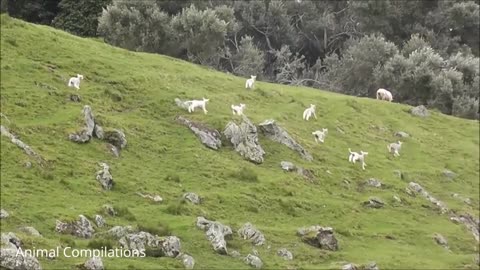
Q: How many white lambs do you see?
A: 8